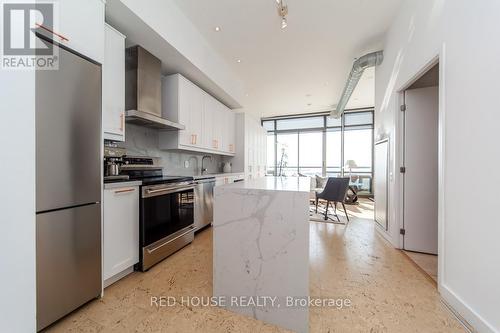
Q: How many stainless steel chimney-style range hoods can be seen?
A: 1